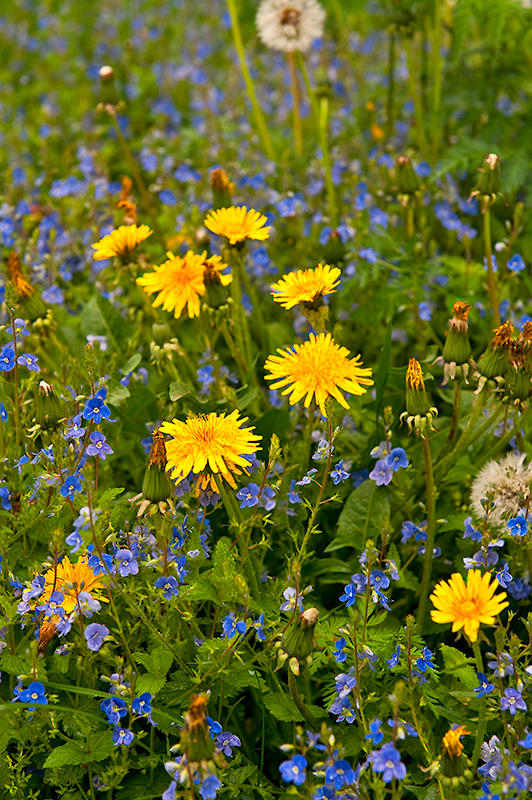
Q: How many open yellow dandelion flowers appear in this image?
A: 8